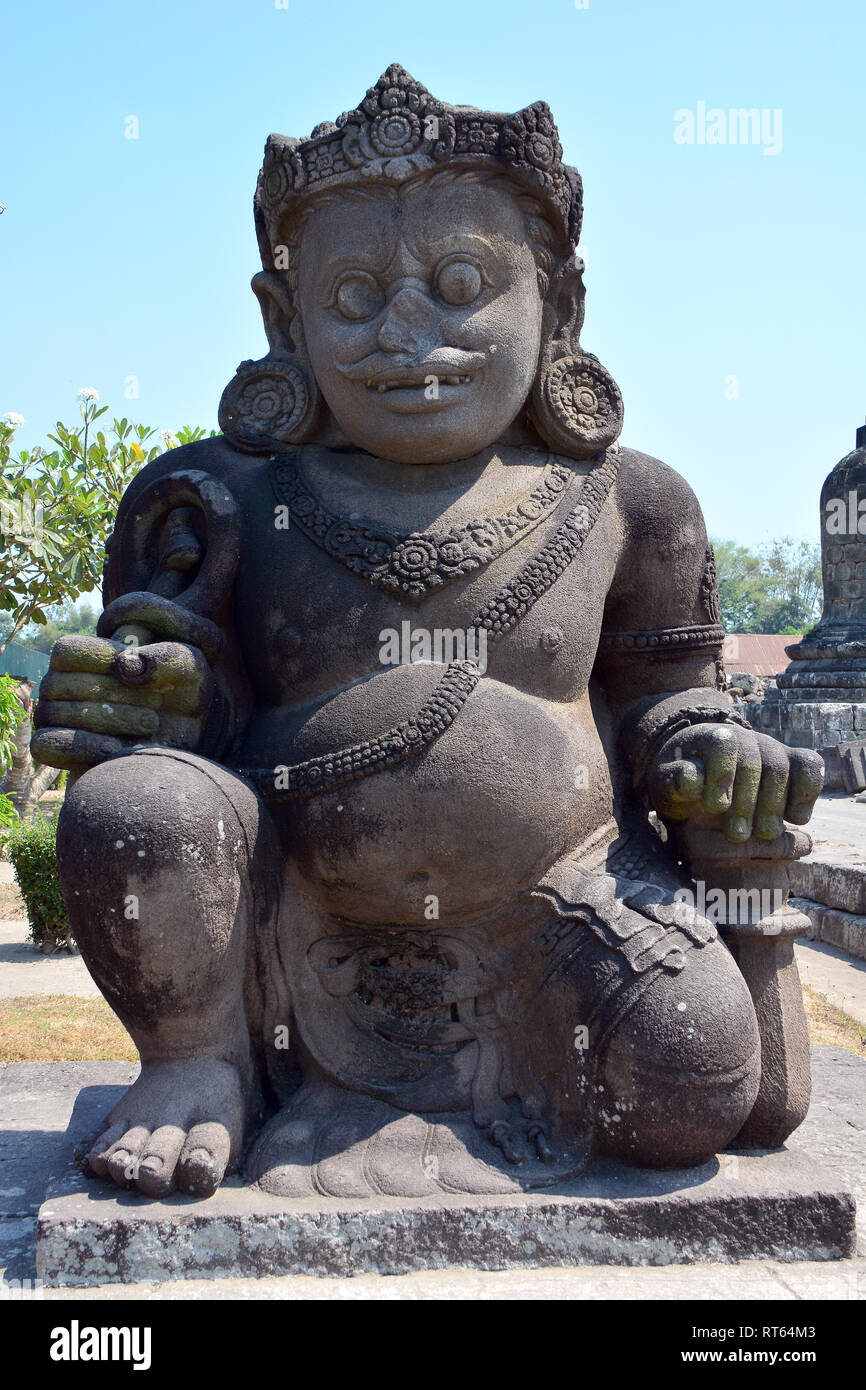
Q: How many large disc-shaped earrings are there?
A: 2